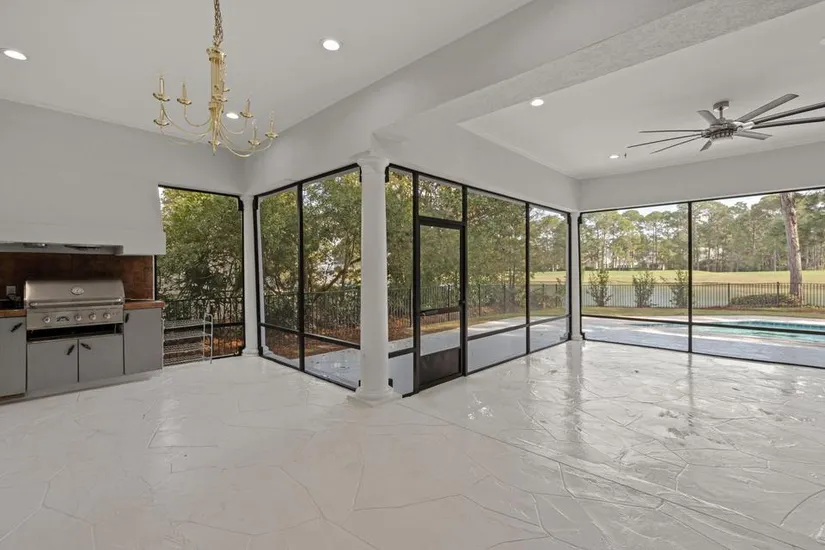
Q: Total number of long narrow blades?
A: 9